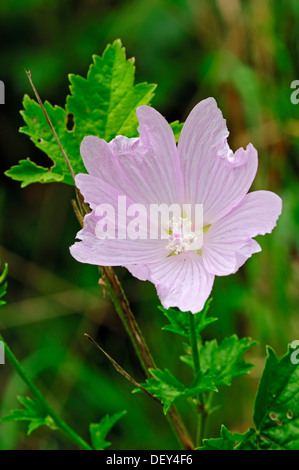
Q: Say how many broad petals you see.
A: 5